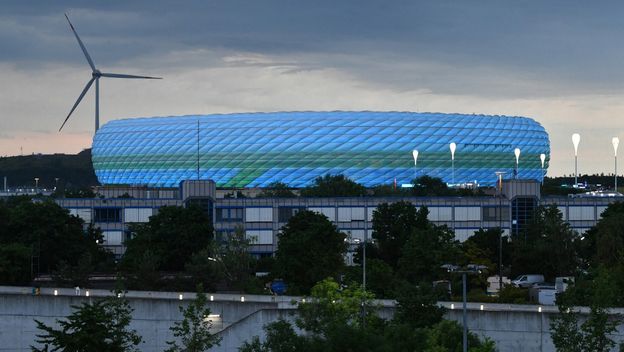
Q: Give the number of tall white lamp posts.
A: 6